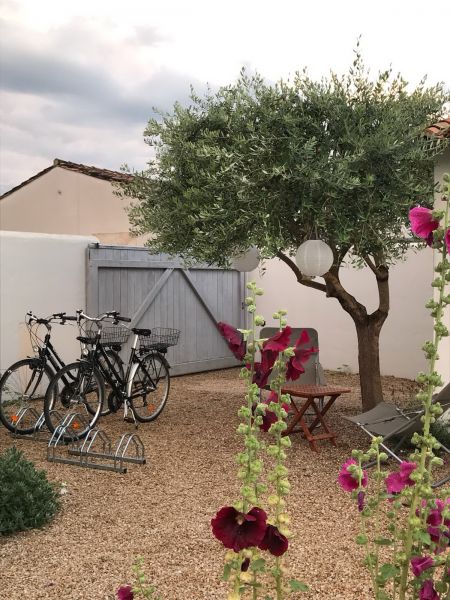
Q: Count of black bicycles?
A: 2